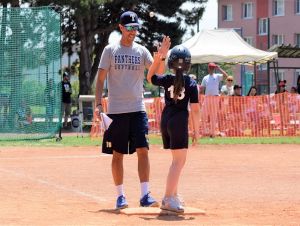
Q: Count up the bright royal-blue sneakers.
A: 2